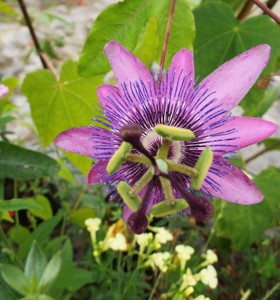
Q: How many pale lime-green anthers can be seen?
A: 5